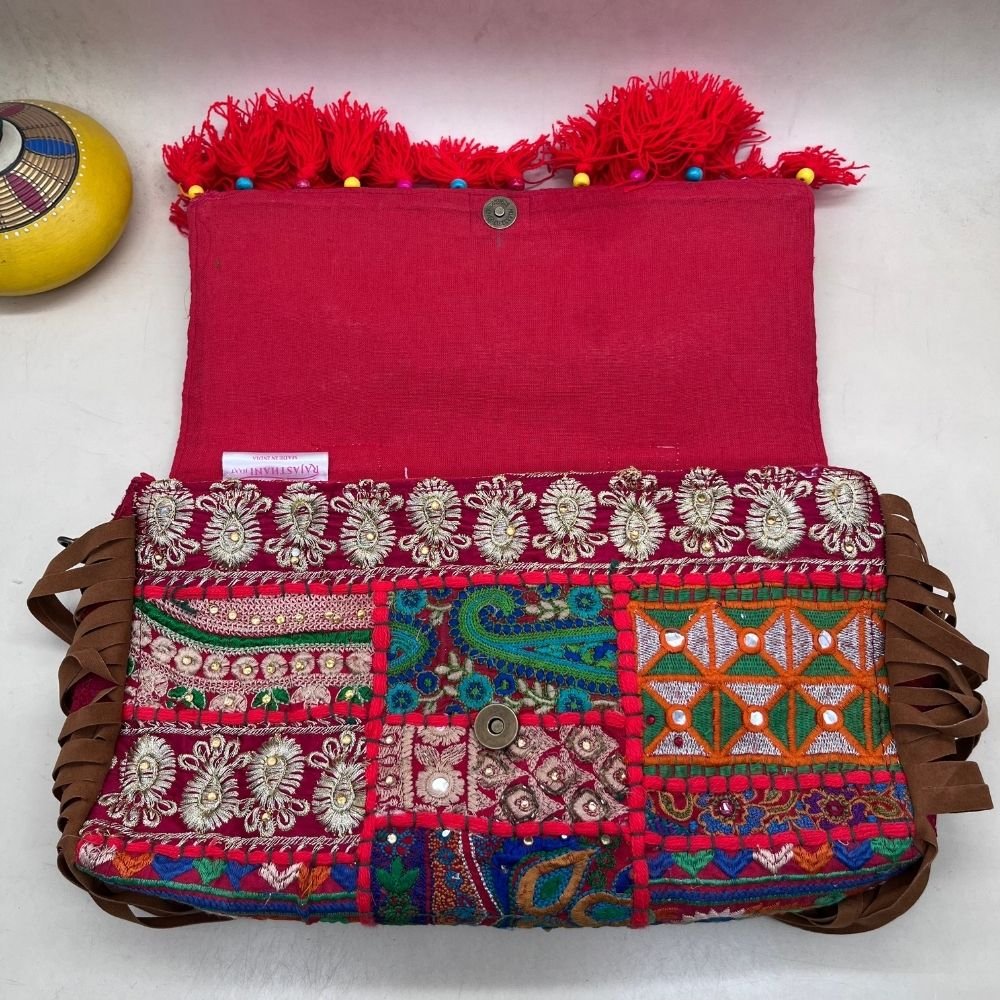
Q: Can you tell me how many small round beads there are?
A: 11